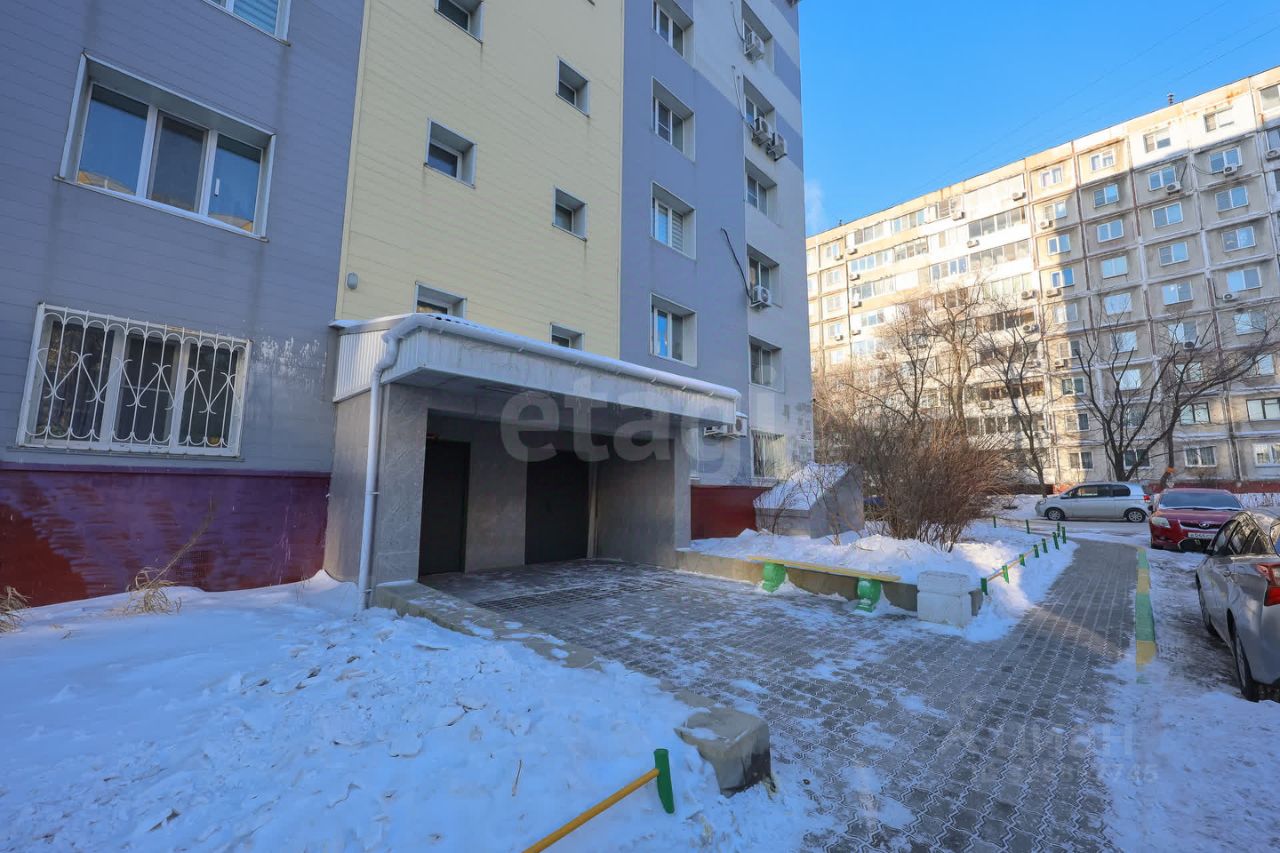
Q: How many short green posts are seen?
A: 11